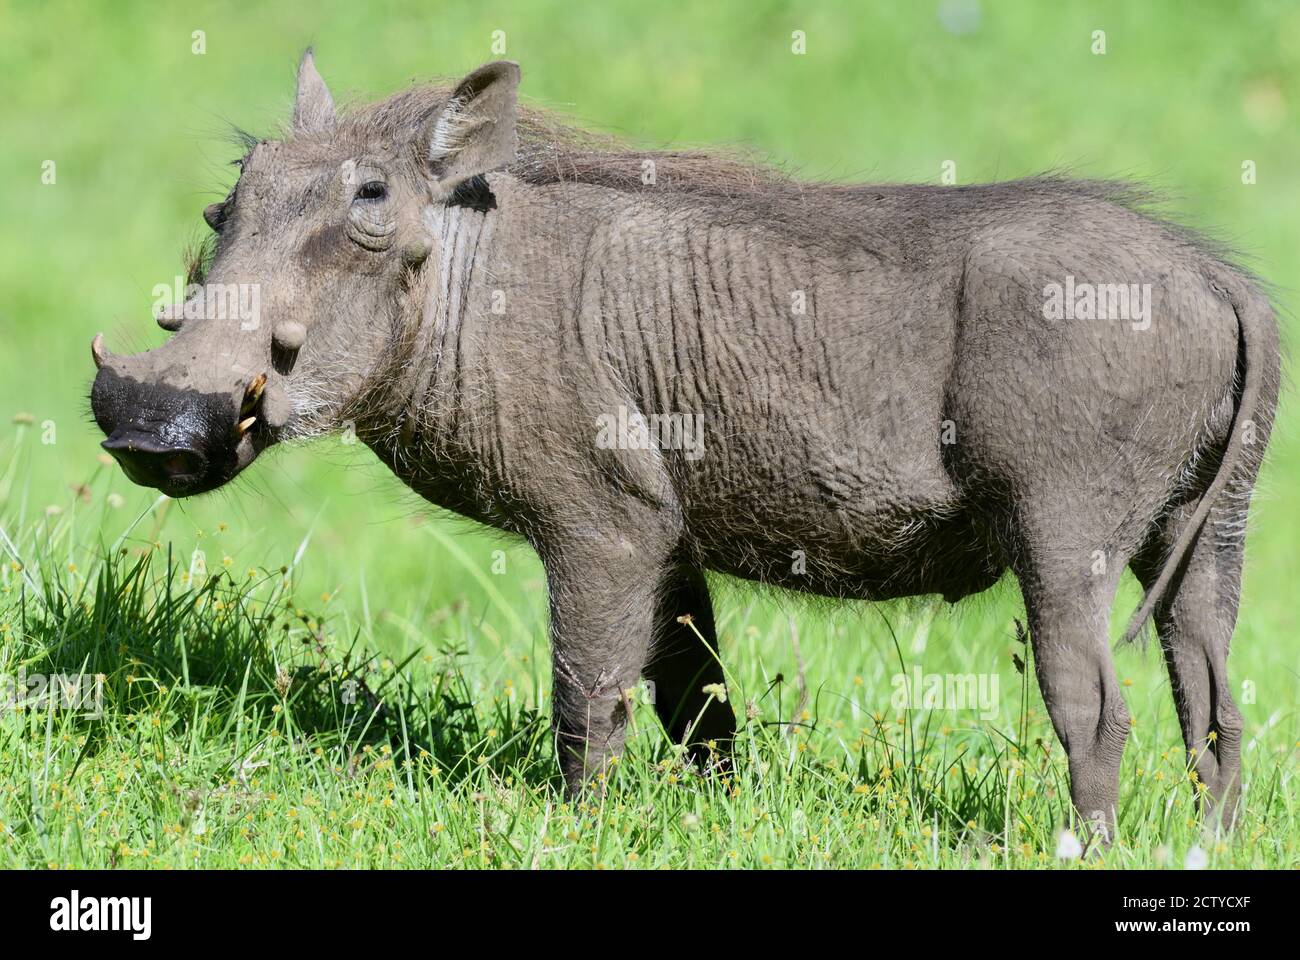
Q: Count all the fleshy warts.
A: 4